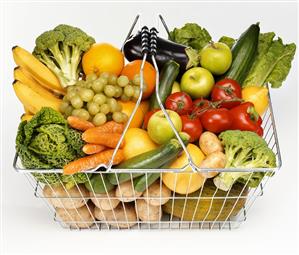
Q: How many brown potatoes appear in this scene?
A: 9